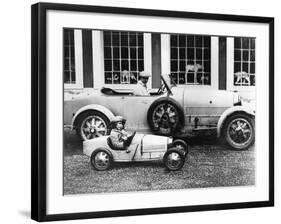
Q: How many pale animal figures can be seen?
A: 3